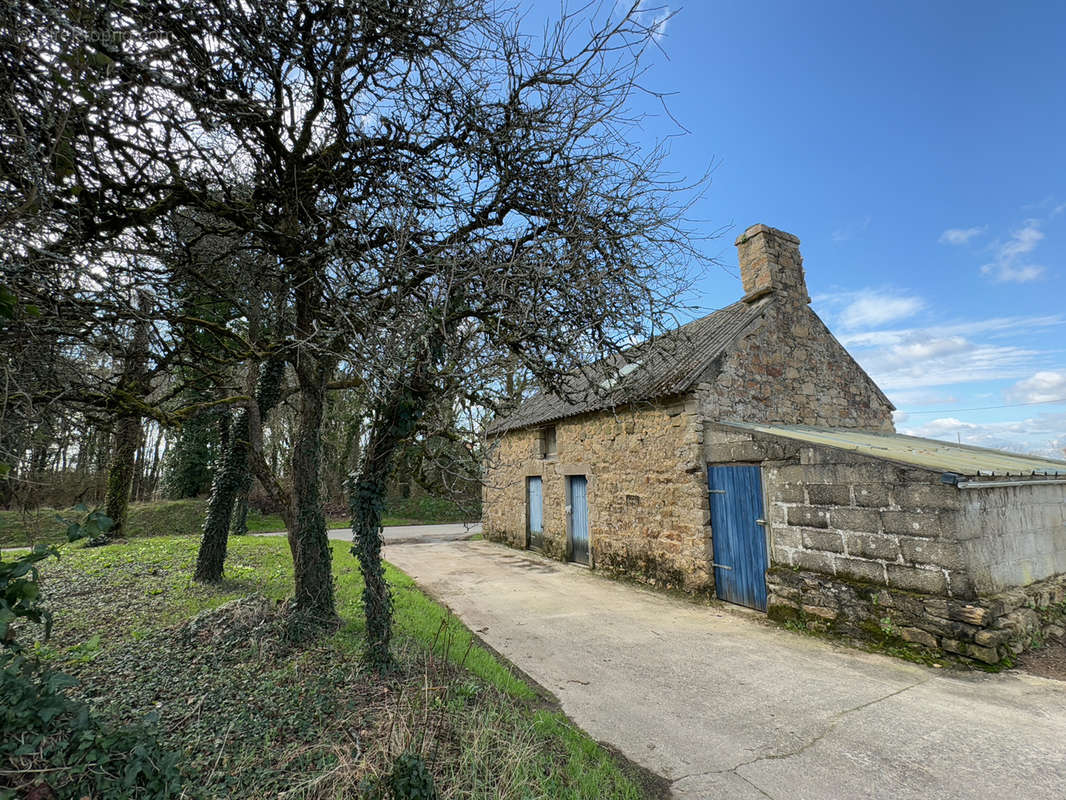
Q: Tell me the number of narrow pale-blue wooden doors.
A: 2